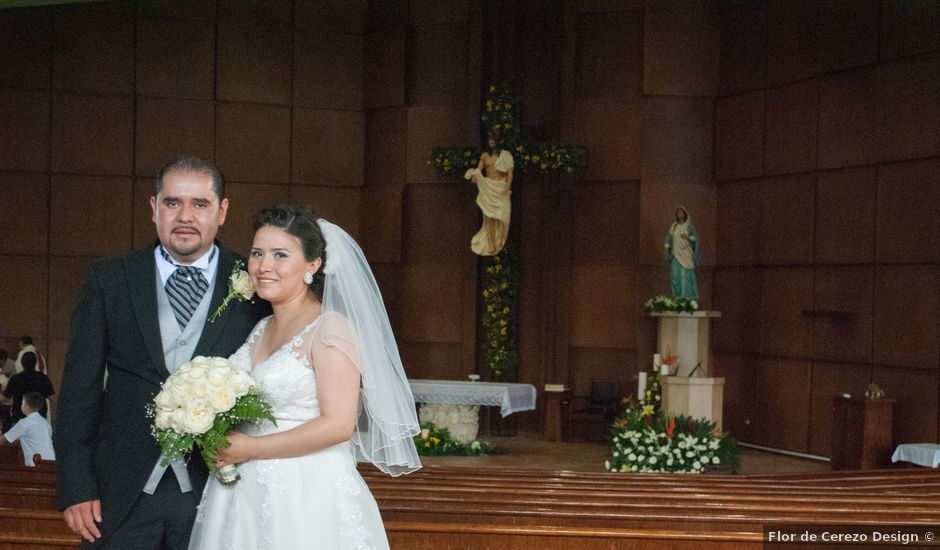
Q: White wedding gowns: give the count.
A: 1